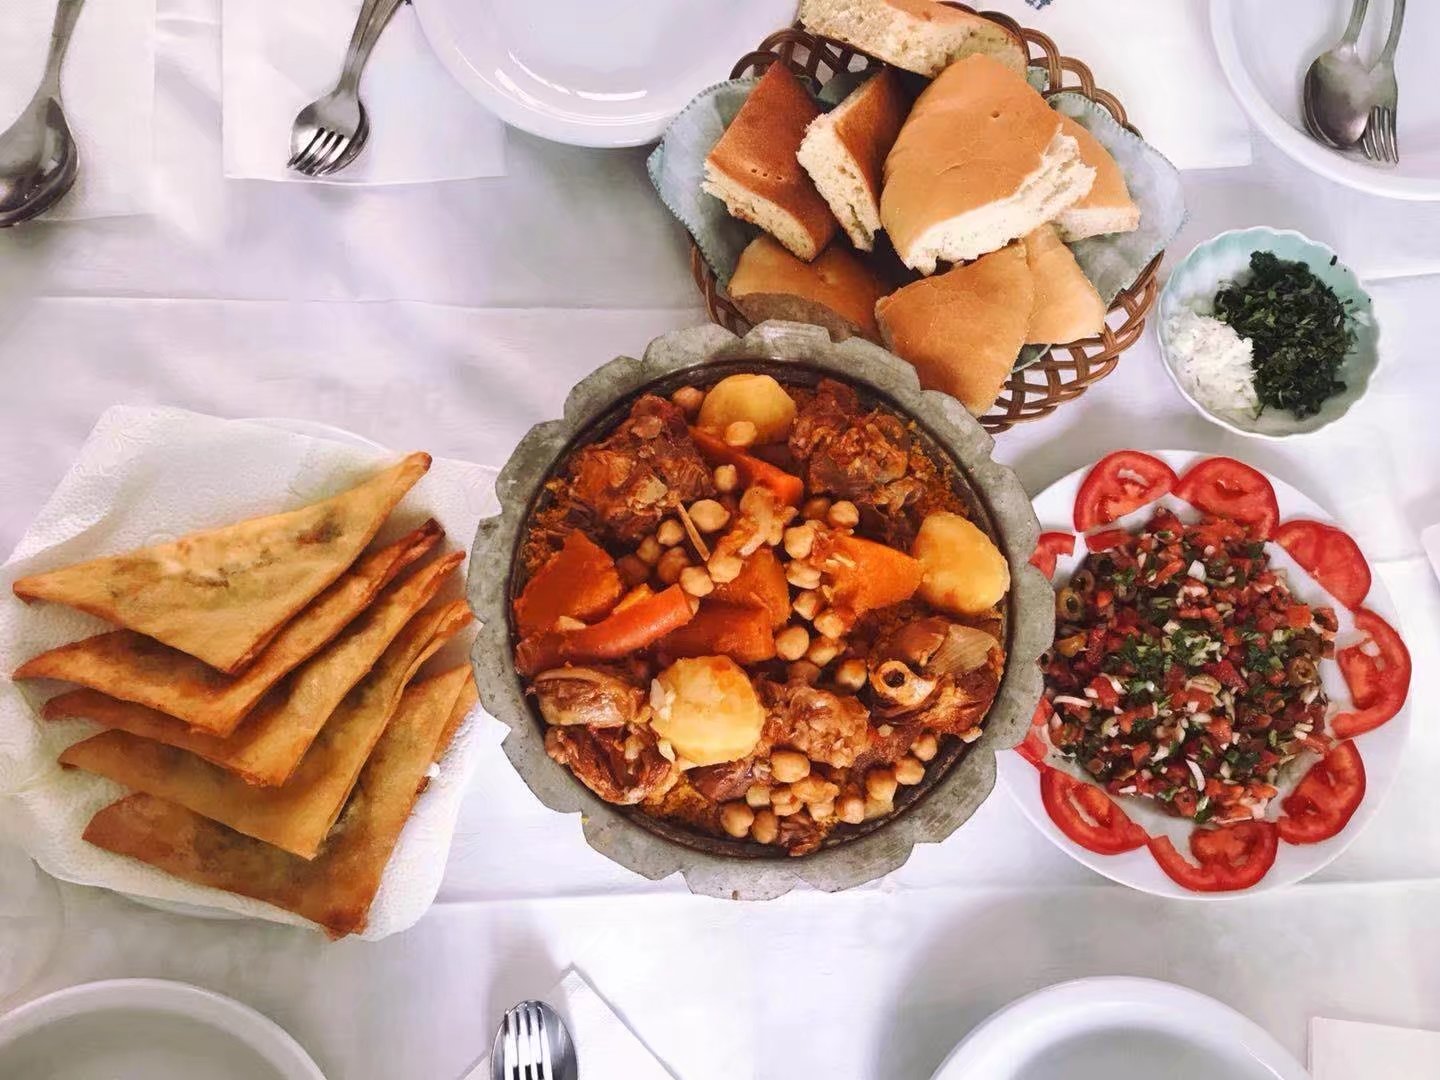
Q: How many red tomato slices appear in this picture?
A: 9